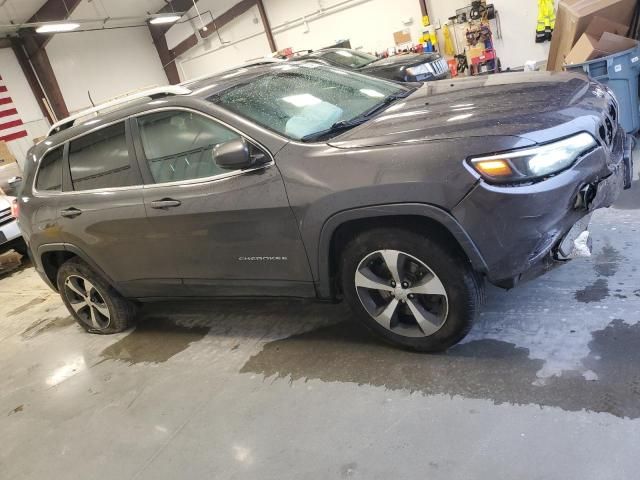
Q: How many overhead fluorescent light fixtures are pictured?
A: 2